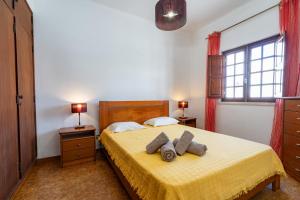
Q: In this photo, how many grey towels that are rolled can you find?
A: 4